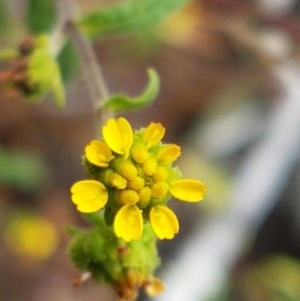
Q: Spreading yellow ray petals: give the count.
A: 8